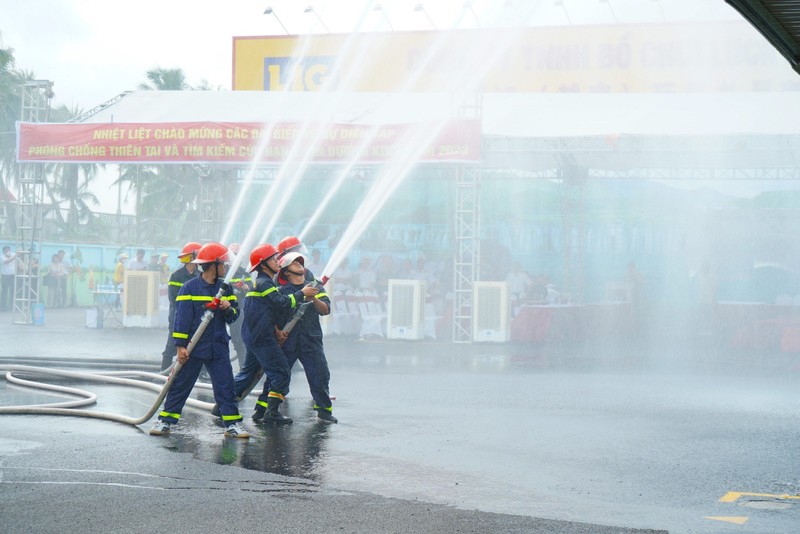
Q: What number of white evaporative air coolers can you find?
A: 3